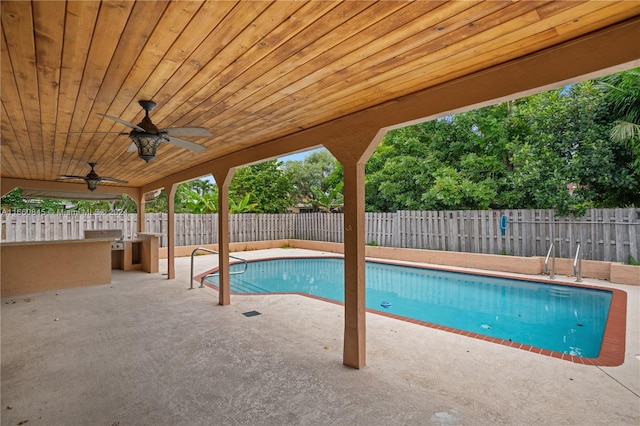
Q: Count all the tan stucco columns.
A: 4